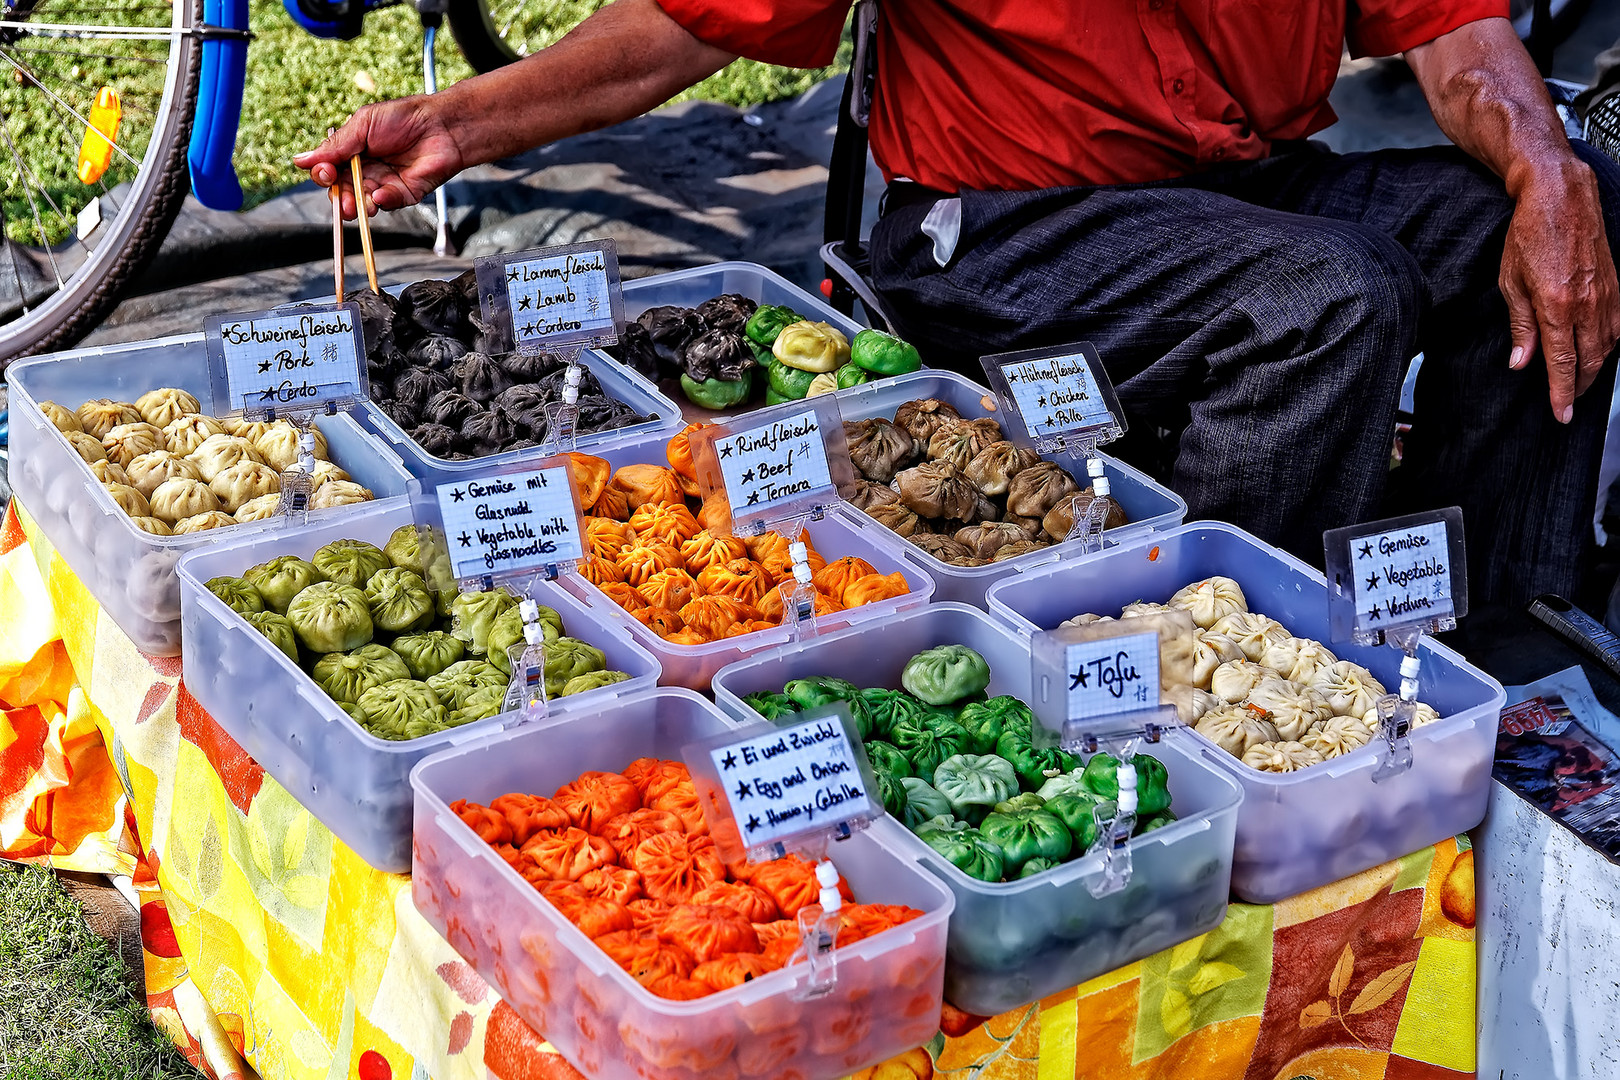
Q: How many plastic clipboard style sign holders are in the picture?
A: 8